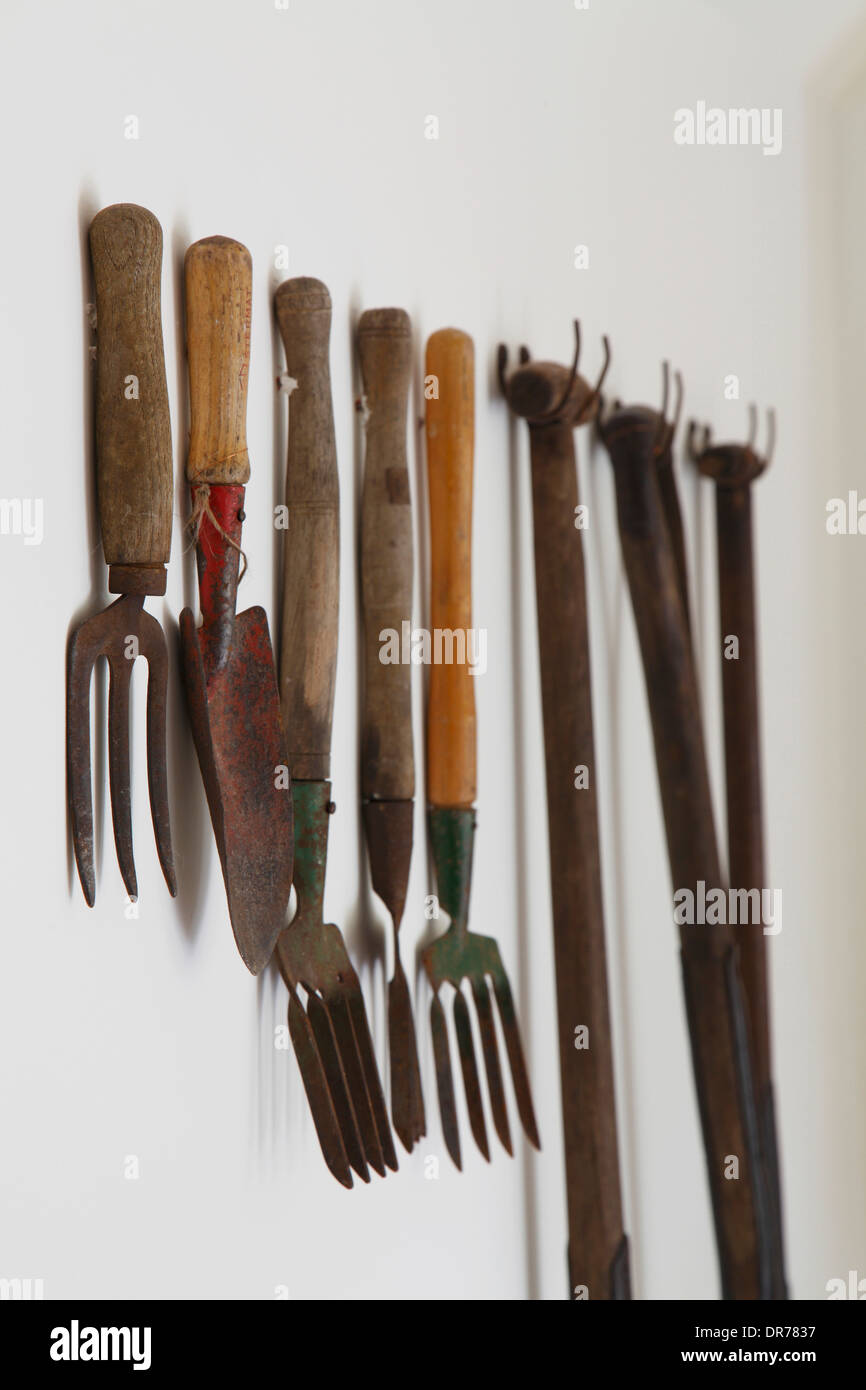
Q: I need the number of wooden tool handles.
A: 8